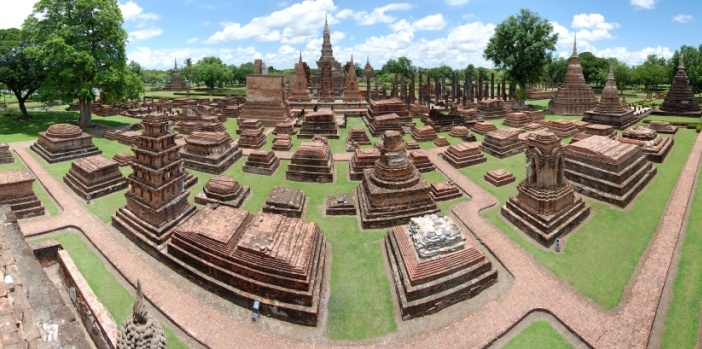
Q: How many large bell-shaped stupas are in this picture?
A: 3